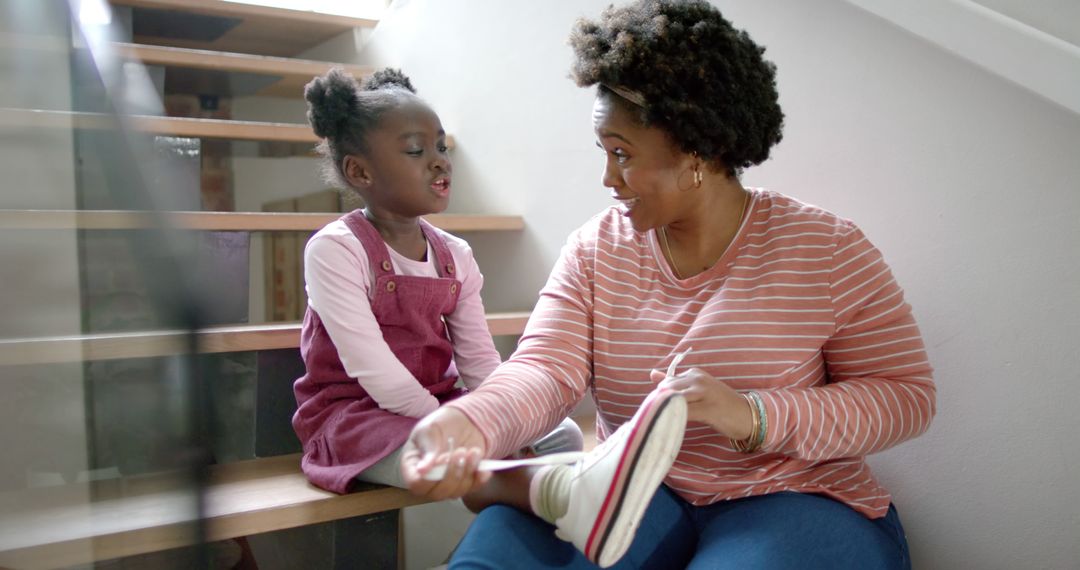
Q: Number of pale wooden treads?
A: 6